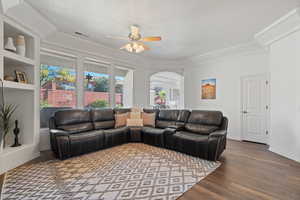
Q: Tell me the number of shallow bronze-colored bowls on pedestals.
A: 0